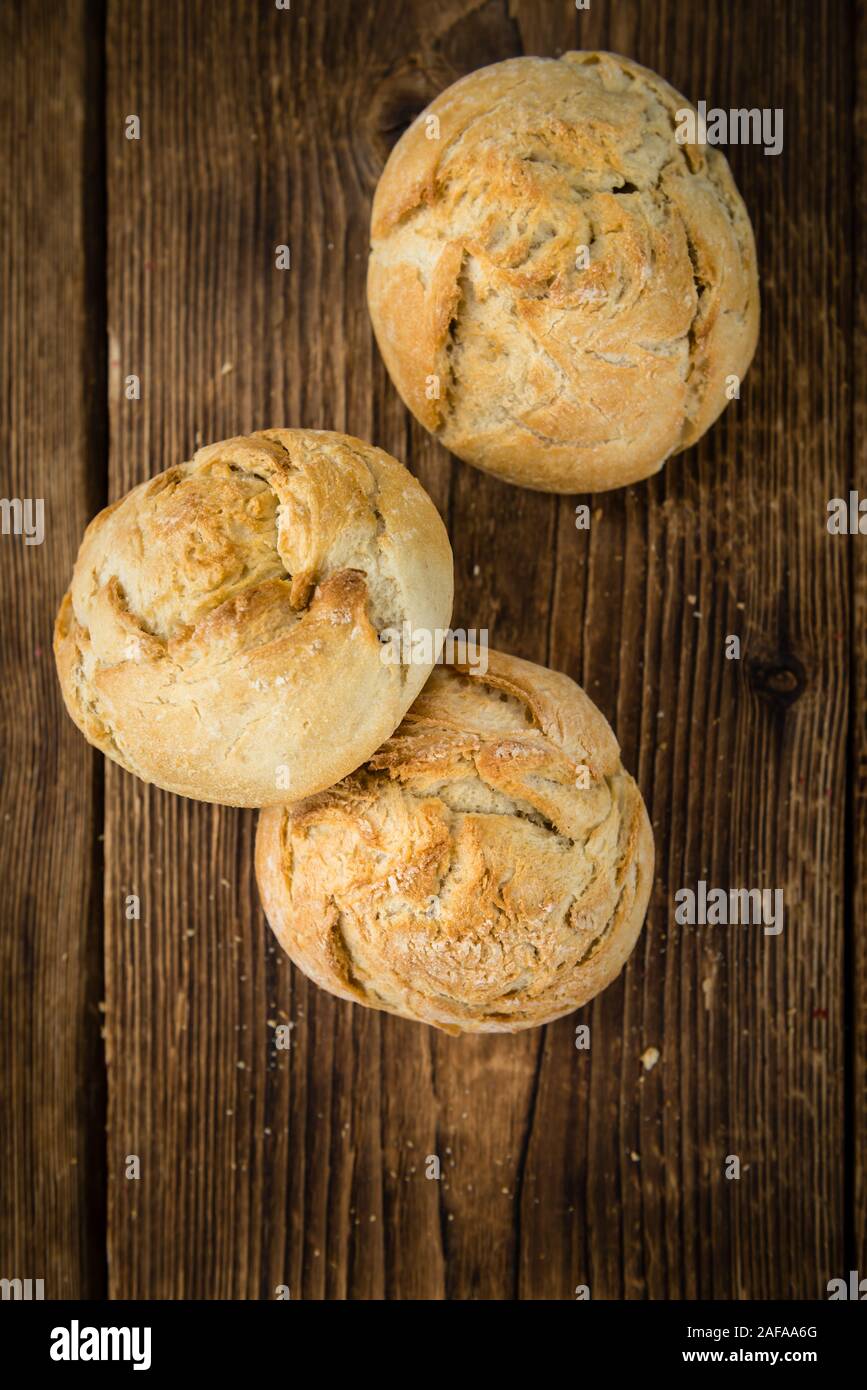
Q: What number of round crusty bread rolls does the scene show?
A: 3